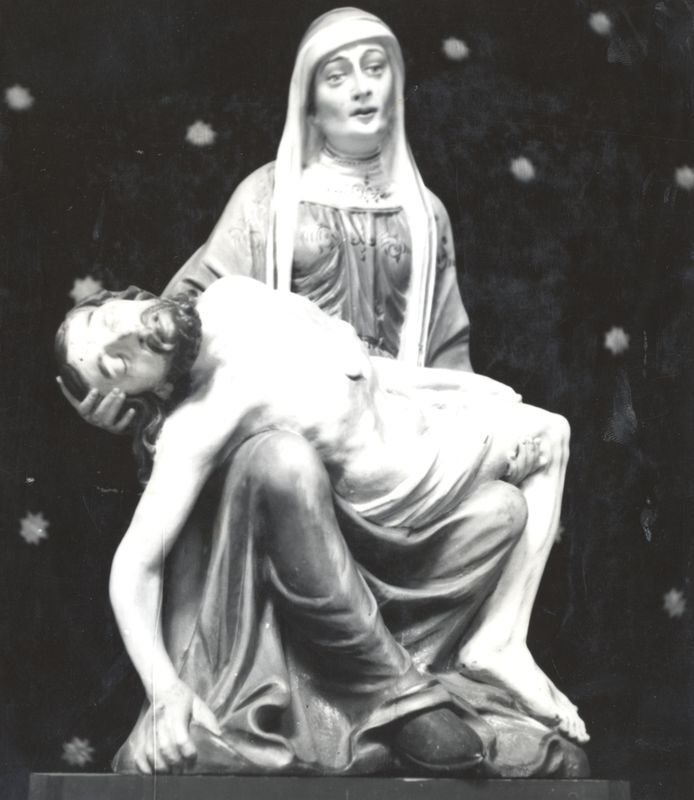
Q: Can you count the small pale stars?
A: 12